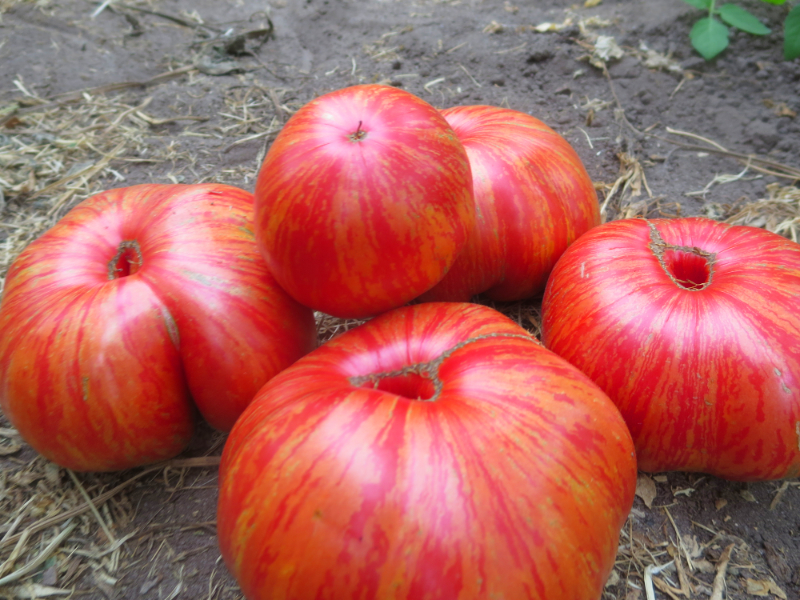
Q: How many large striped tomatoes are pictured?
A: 5